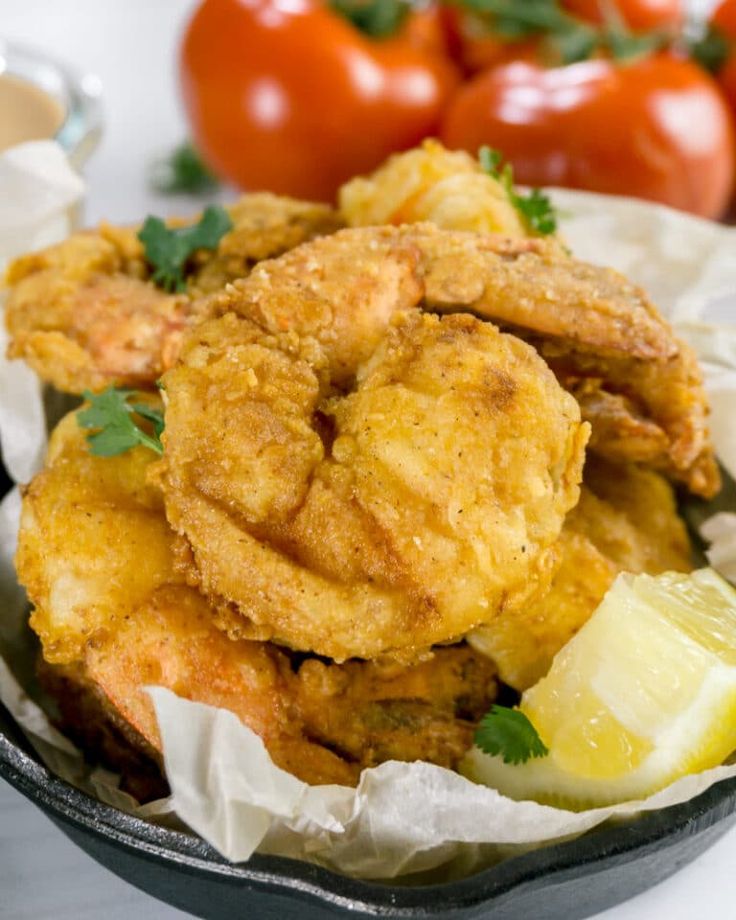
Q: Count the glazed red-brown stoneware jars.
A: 0